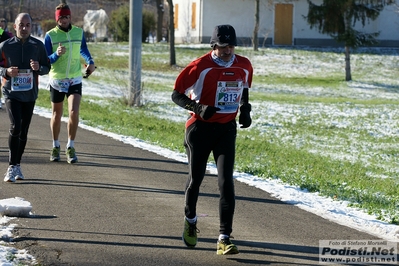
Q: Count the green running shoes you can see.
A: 4